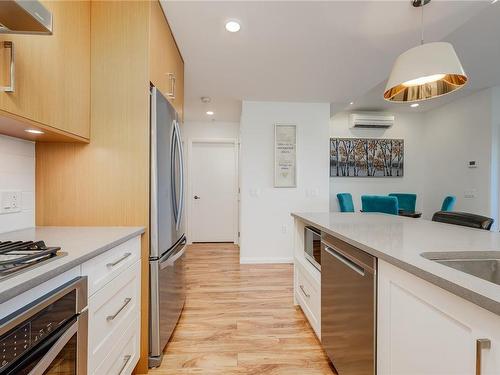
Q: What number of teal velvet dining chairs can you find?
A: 4